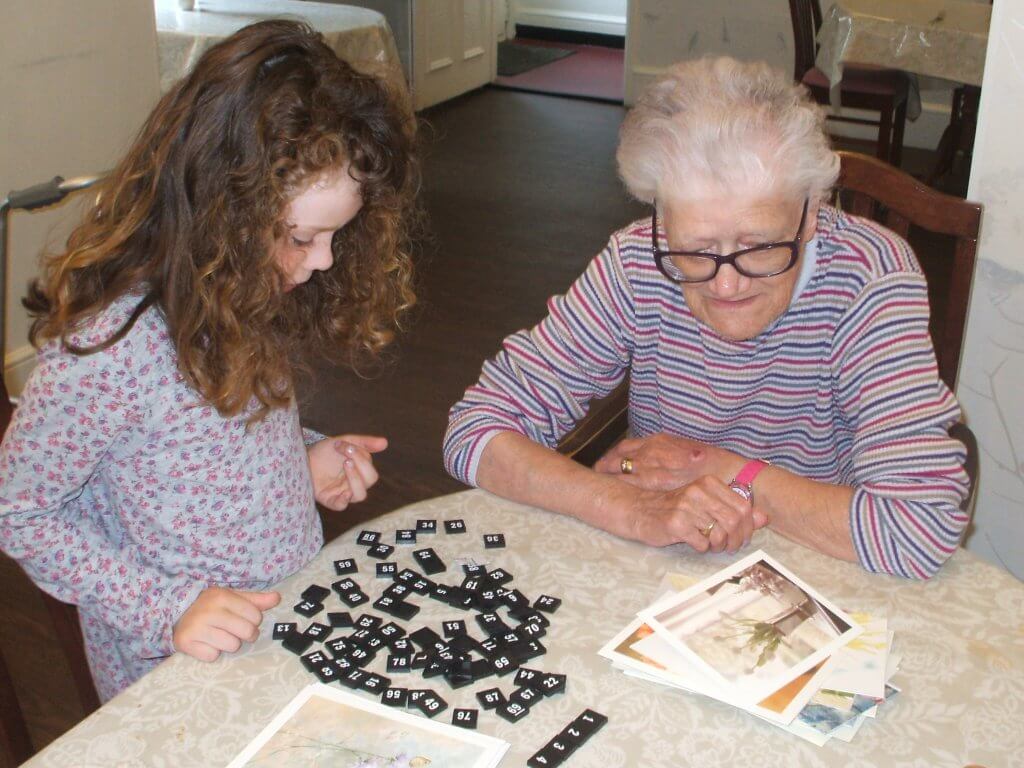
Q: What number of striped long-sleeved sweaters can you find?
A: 1